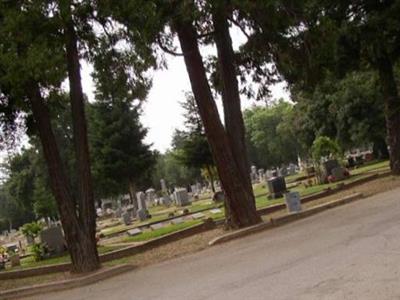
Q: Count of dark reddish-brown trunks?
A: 5